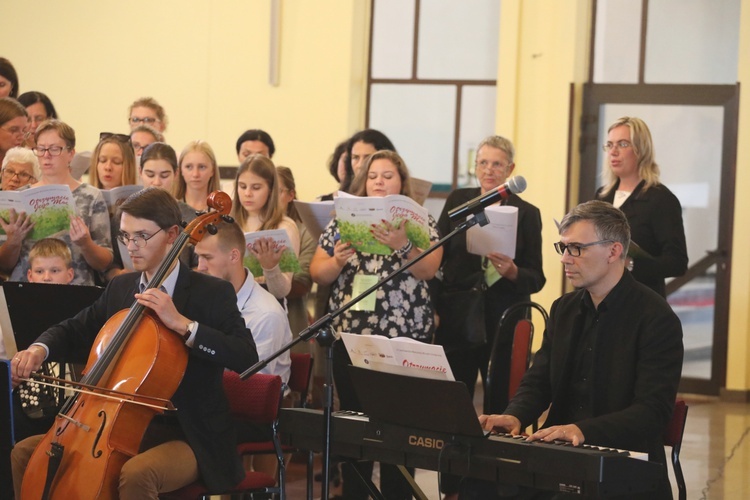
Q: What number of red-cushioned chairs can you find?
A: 4